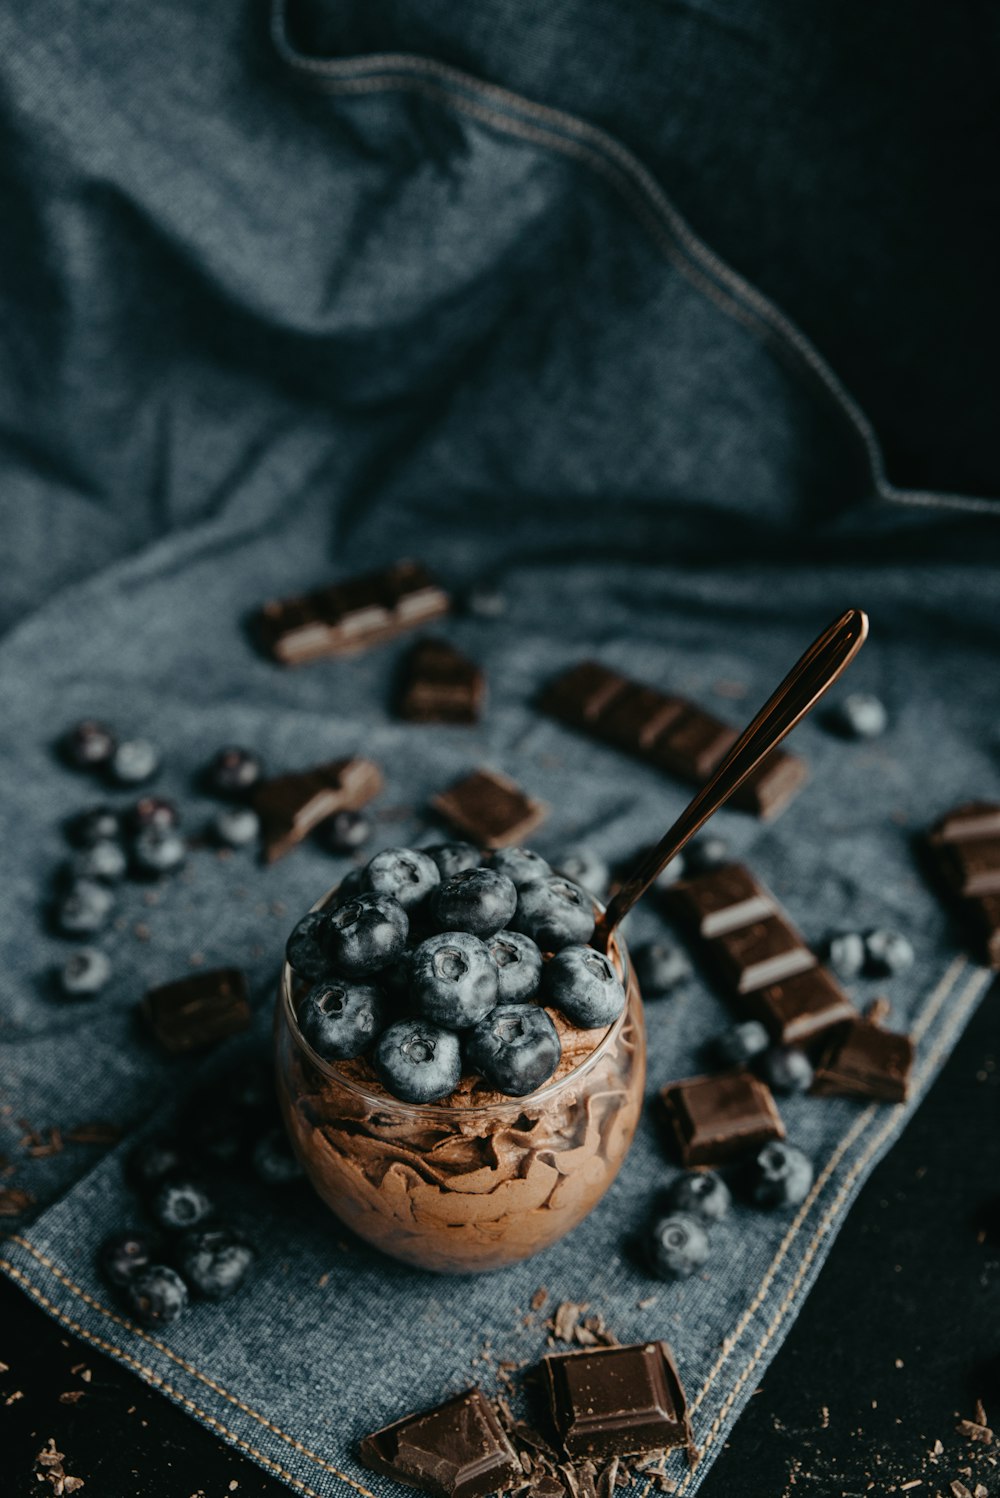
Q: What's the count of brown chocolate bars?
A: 12